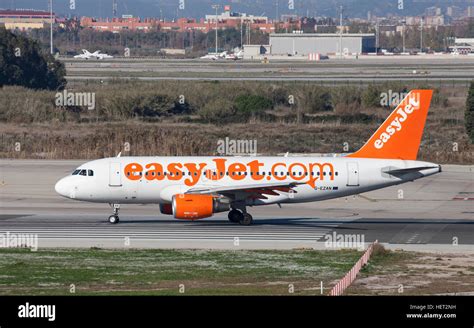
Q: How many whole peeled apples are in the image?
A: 0